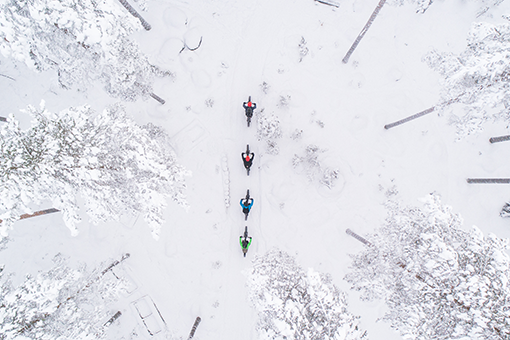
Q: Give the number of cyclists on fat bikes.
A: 4